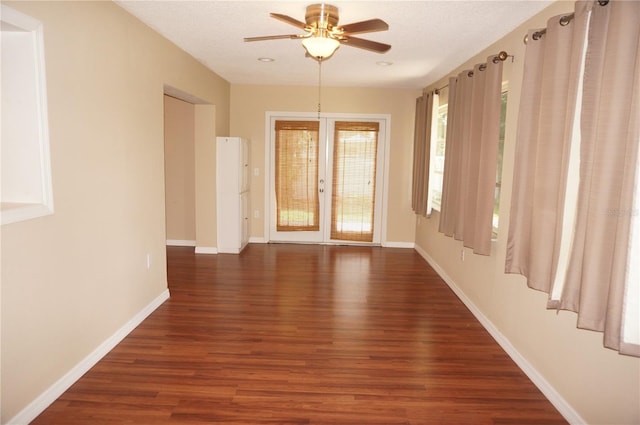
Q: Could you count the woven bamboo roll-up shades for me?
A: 2